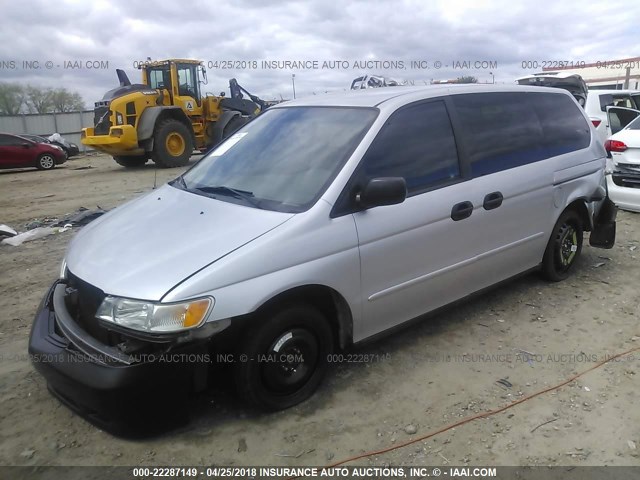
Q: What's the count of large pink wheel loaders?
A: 0